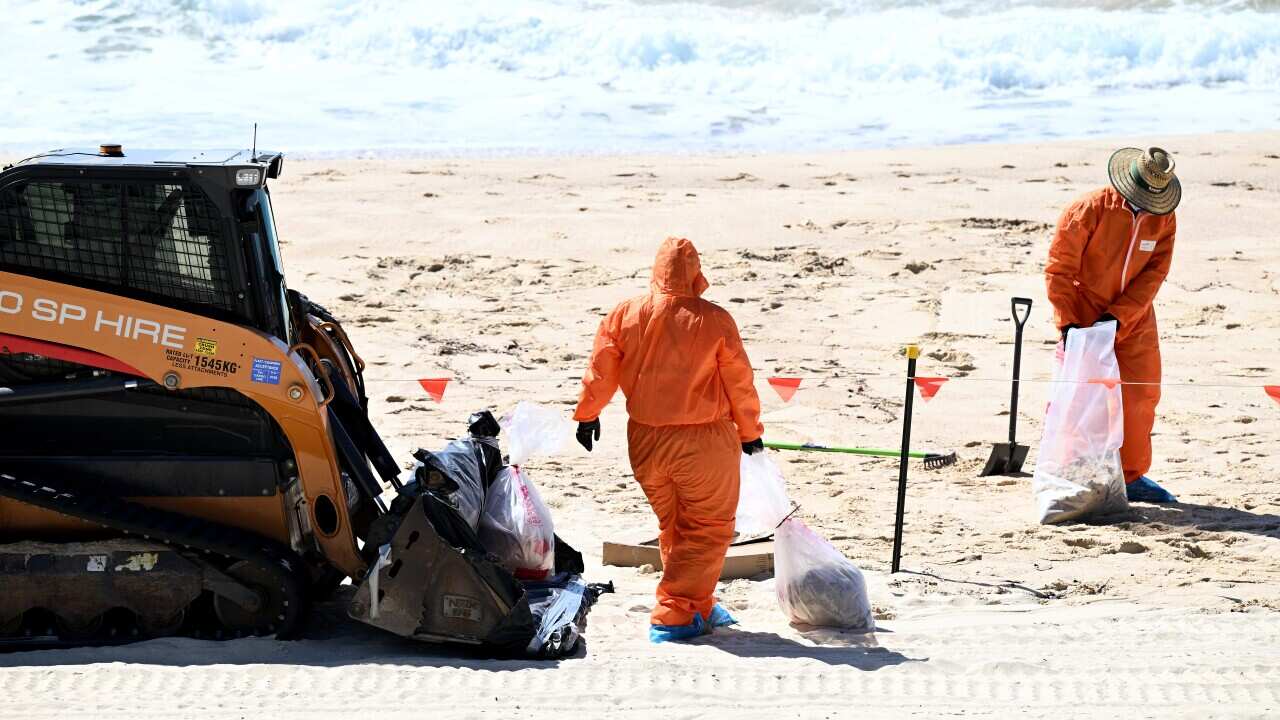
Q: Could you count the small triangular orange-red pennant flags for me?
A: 5